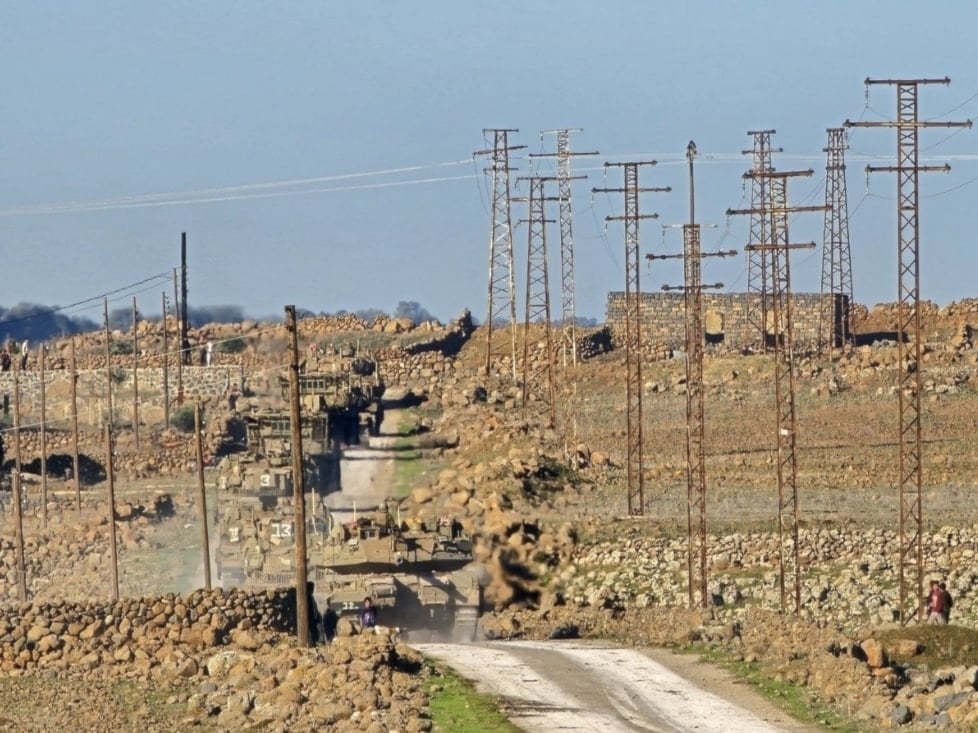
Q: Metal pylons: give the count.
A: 9